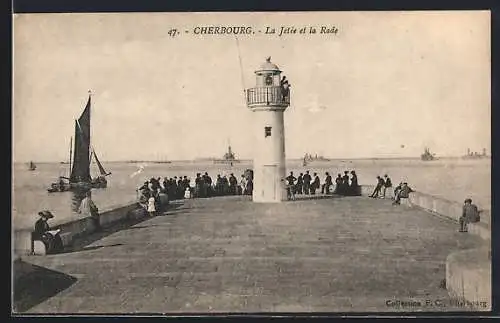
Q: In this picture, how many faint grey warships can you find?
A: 4